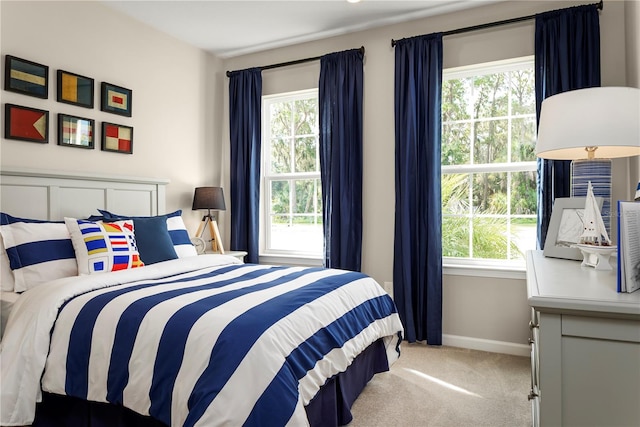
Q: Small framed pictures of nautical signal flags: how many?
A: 6